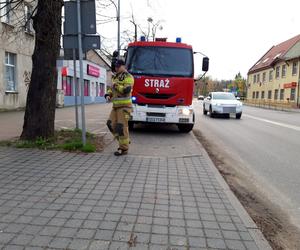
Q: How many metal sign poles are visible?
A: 2